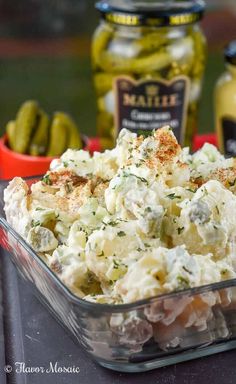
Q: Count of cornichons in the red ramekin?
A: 5